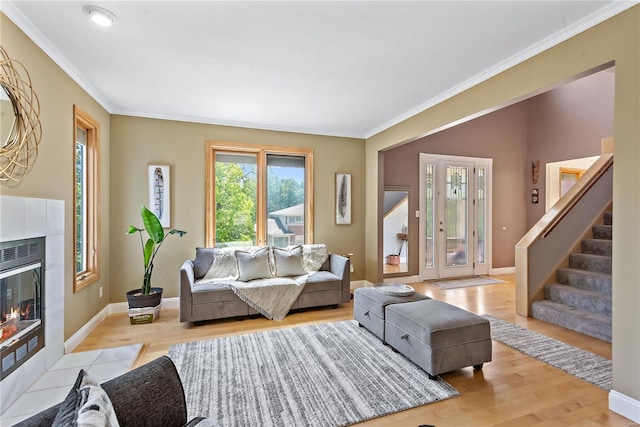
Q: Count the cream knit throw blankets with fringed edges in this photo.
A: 1